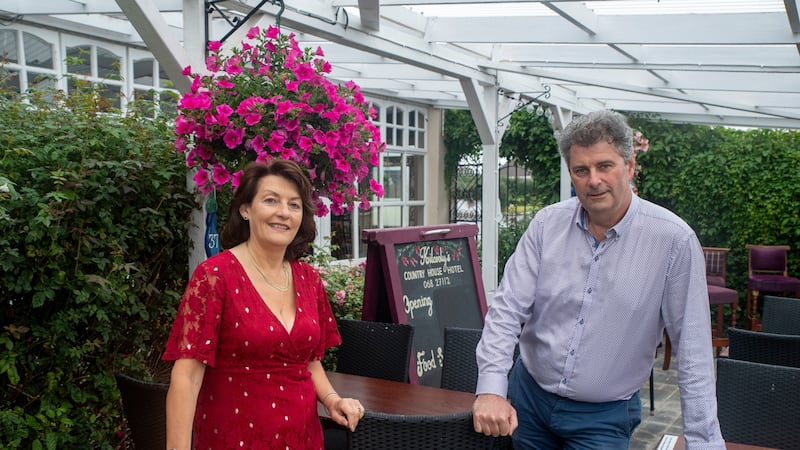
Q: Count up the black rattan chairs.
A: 7